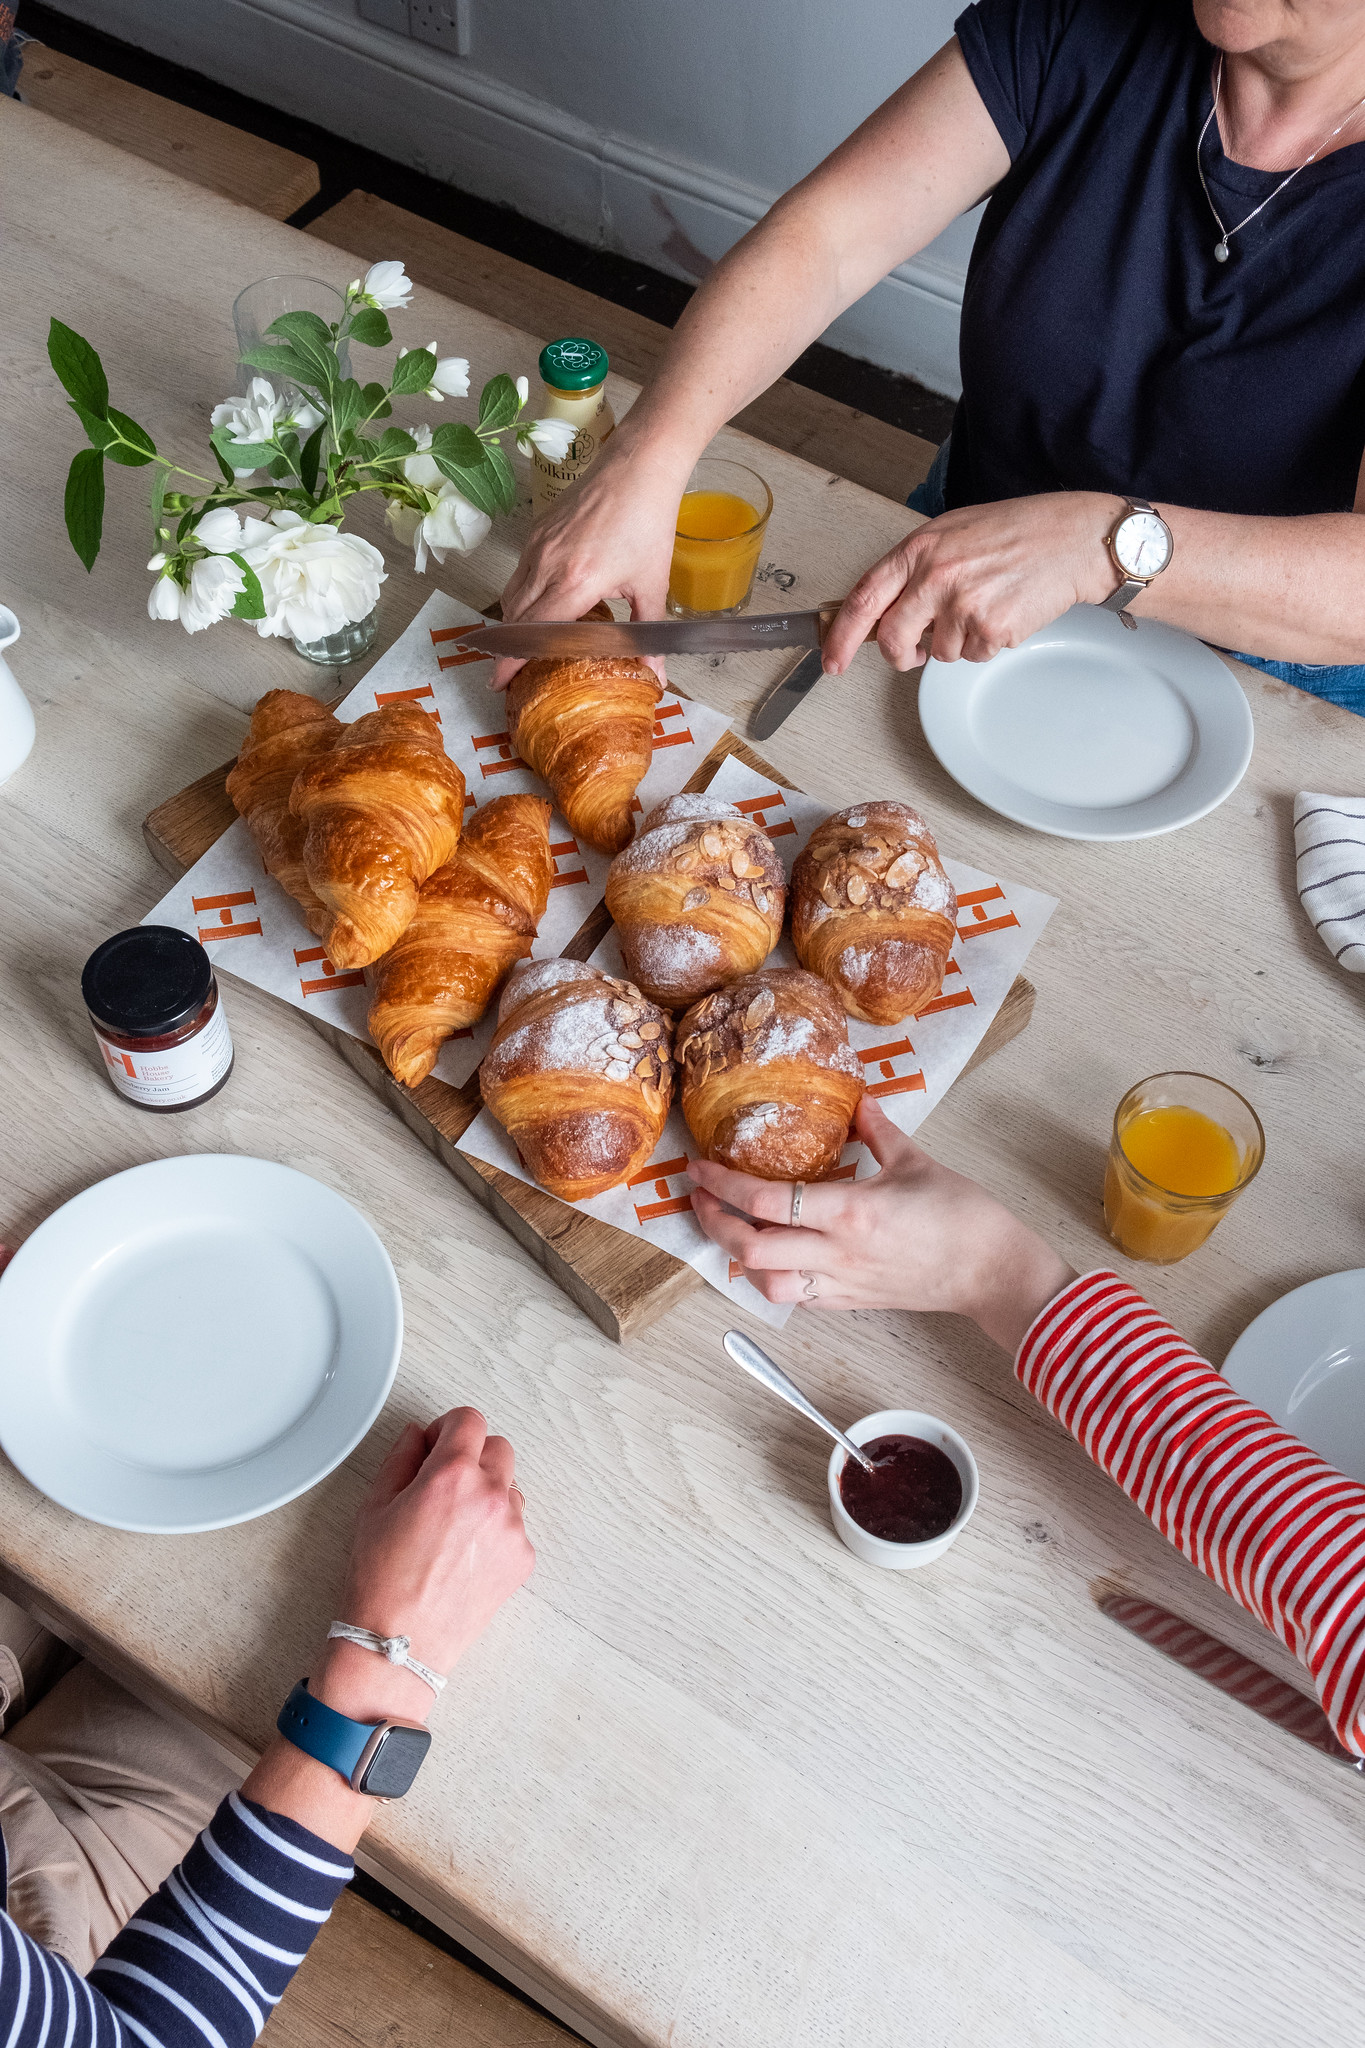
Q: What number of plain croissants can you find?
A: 4